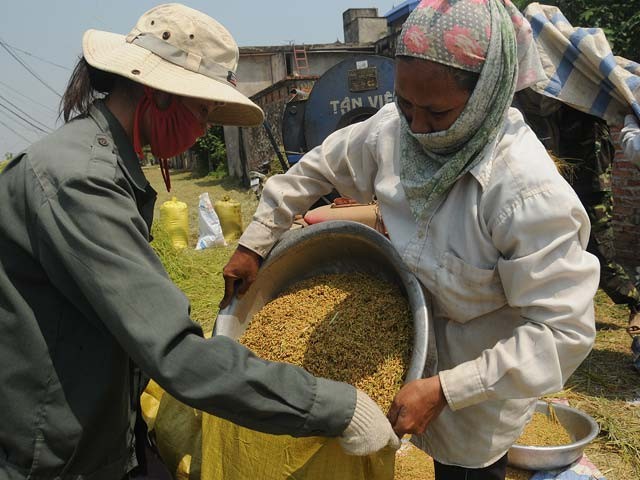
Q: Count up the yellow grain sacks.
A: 3